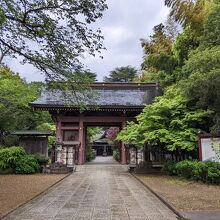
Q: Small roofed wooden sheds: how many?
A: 1